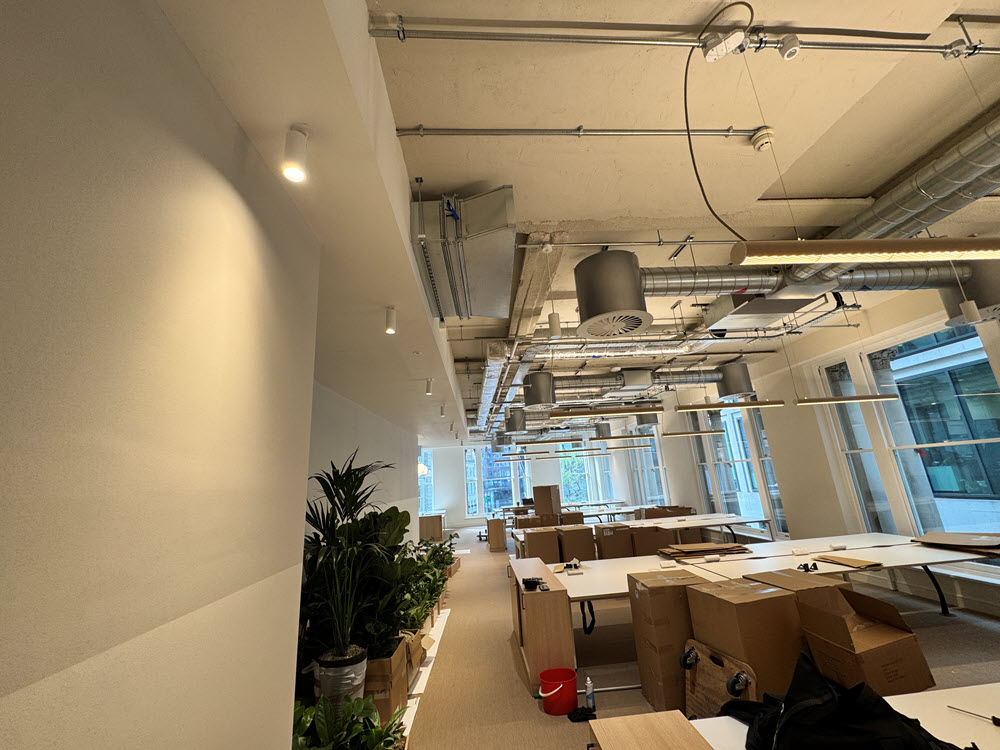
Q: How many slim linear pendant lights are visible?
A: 13